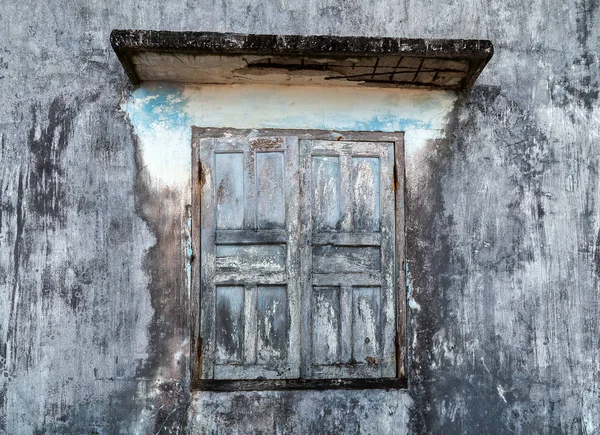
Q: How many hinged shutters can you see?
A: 2